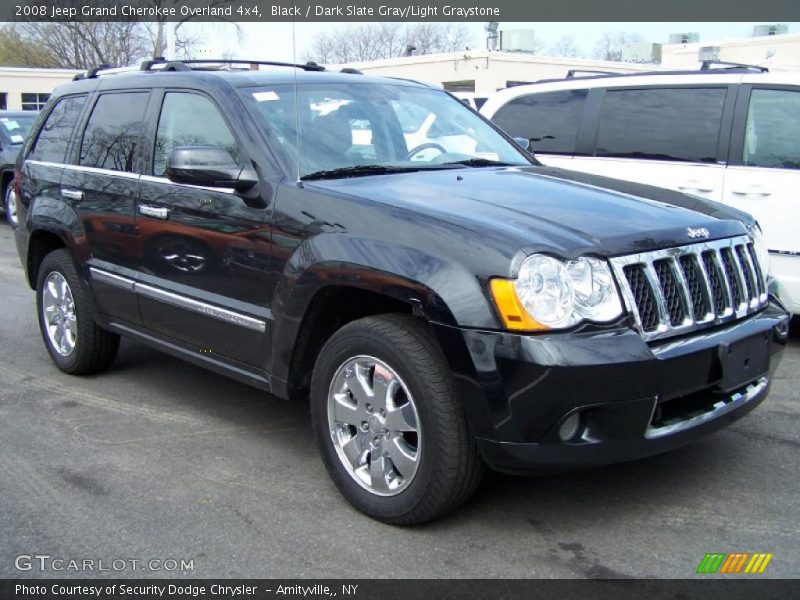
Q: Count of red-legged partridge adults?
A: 0